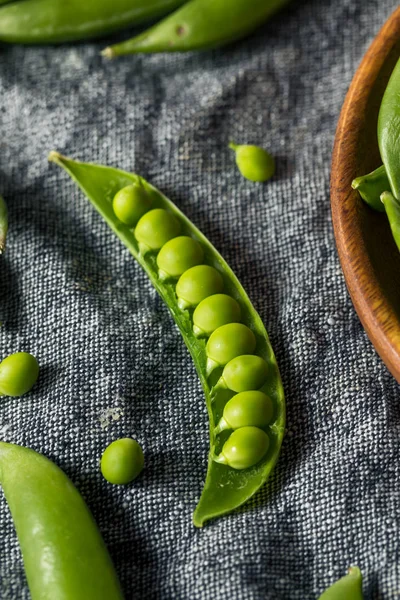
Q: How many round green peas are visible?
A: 12